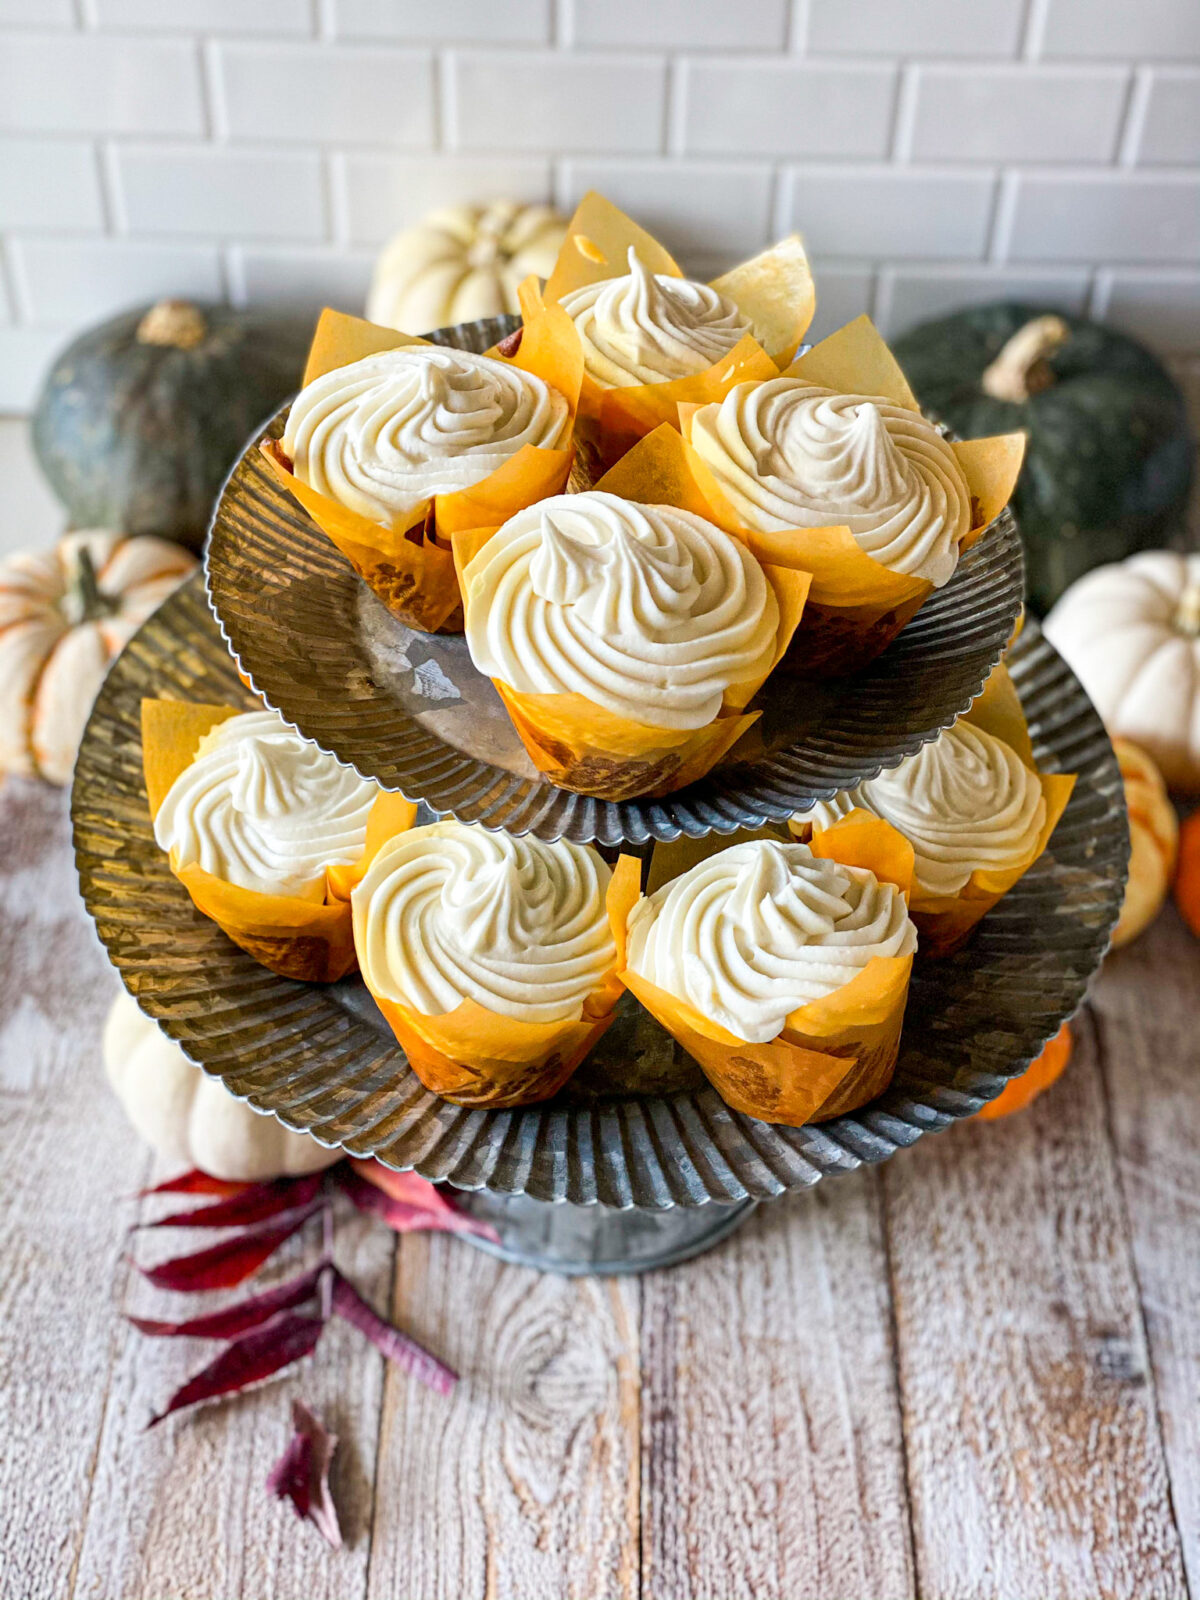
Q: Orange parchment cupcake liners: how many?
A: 8